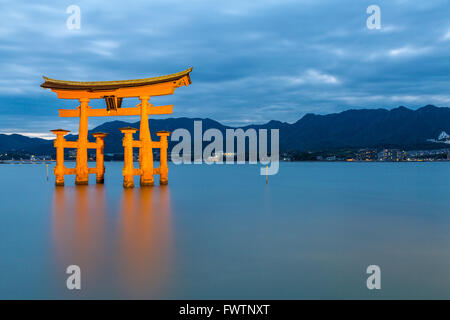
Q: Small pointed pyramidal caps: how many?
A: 4